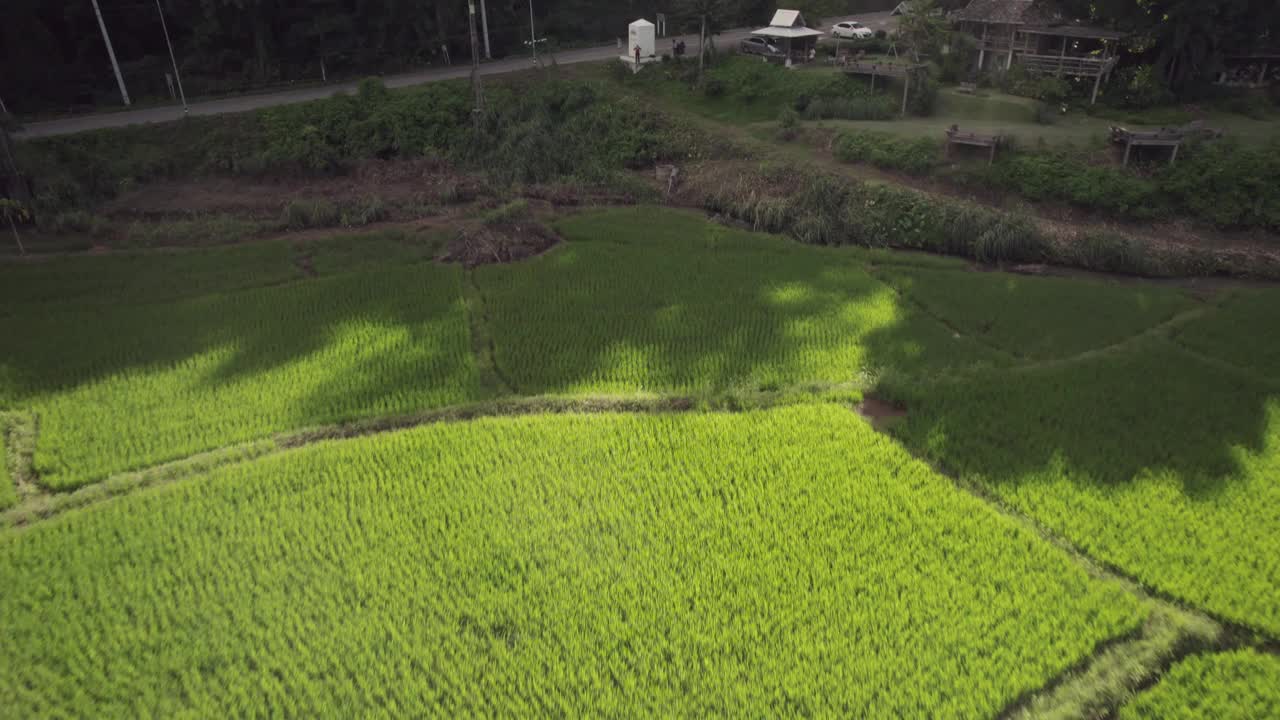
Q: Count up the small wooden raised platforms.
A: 3